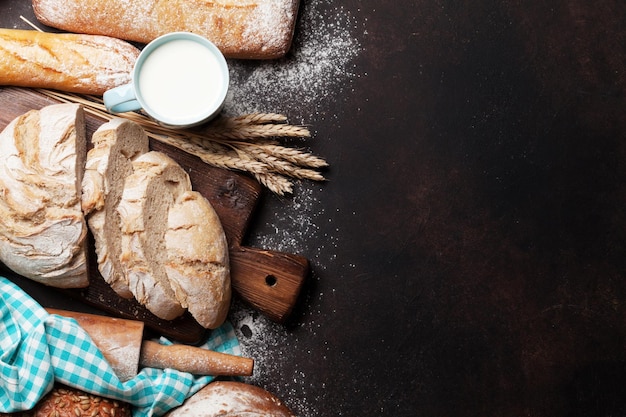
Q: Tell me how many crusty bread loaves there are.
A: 5